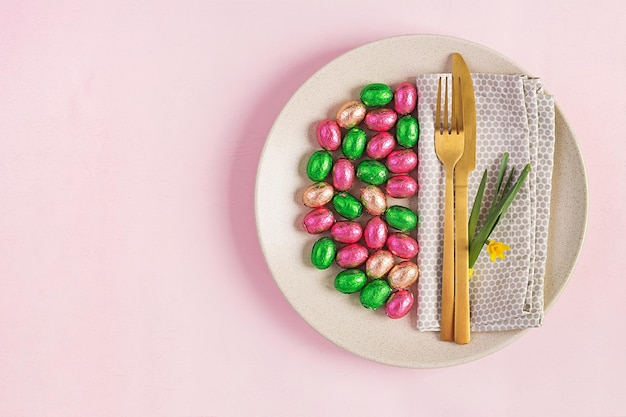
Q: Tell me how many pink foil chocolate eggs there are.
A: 13